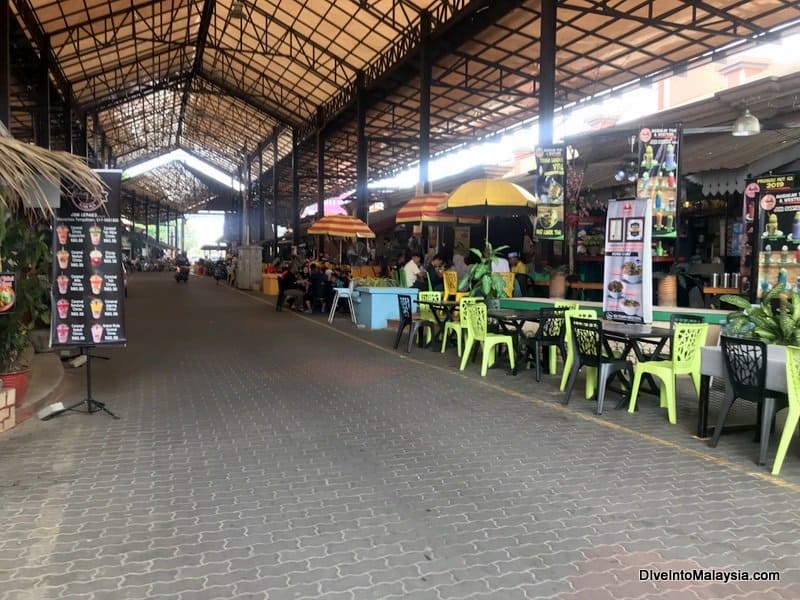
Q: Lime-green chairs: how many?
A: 7